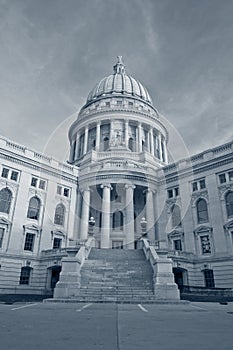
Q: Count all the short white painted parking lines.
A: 4